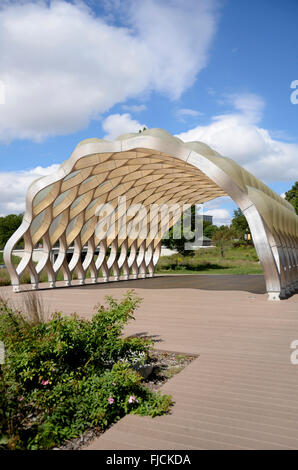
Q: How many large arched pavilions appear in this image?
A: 1